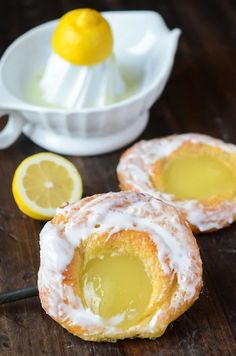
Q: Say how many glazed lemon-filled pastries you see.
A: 2